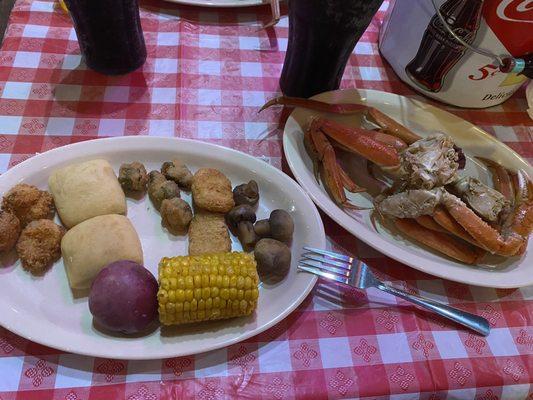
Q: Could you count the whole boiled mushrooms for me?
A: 4